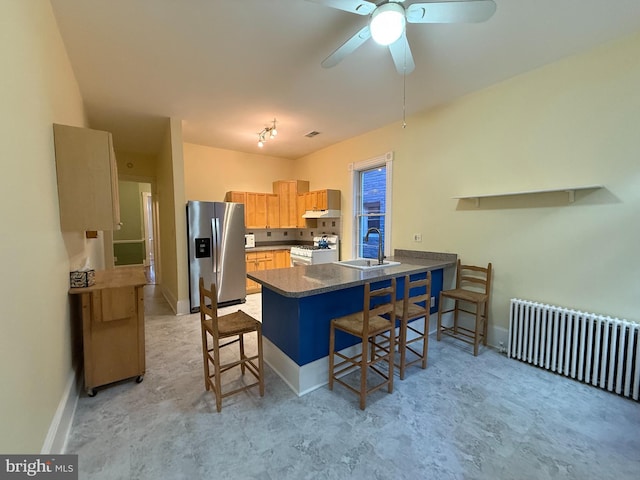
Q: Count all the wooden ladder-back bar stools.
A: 4